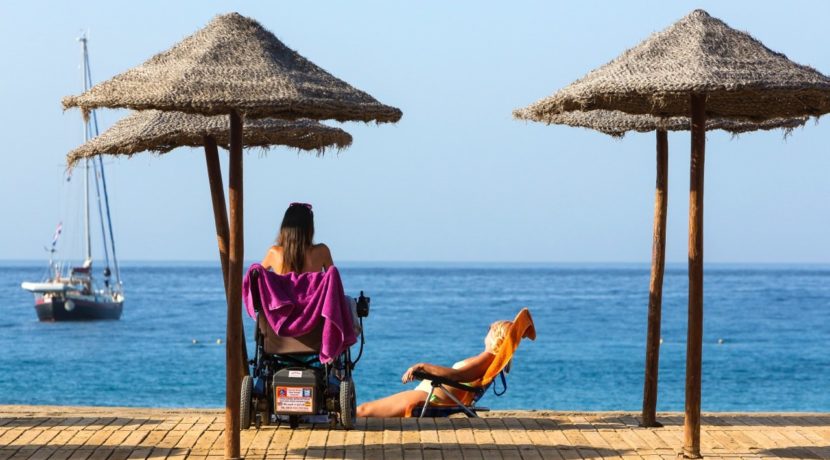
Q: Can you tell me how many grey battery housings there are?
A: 1